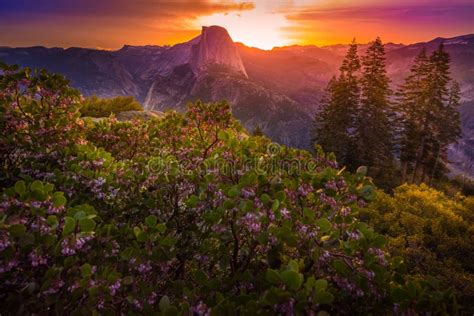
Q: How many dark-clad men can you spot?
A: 0